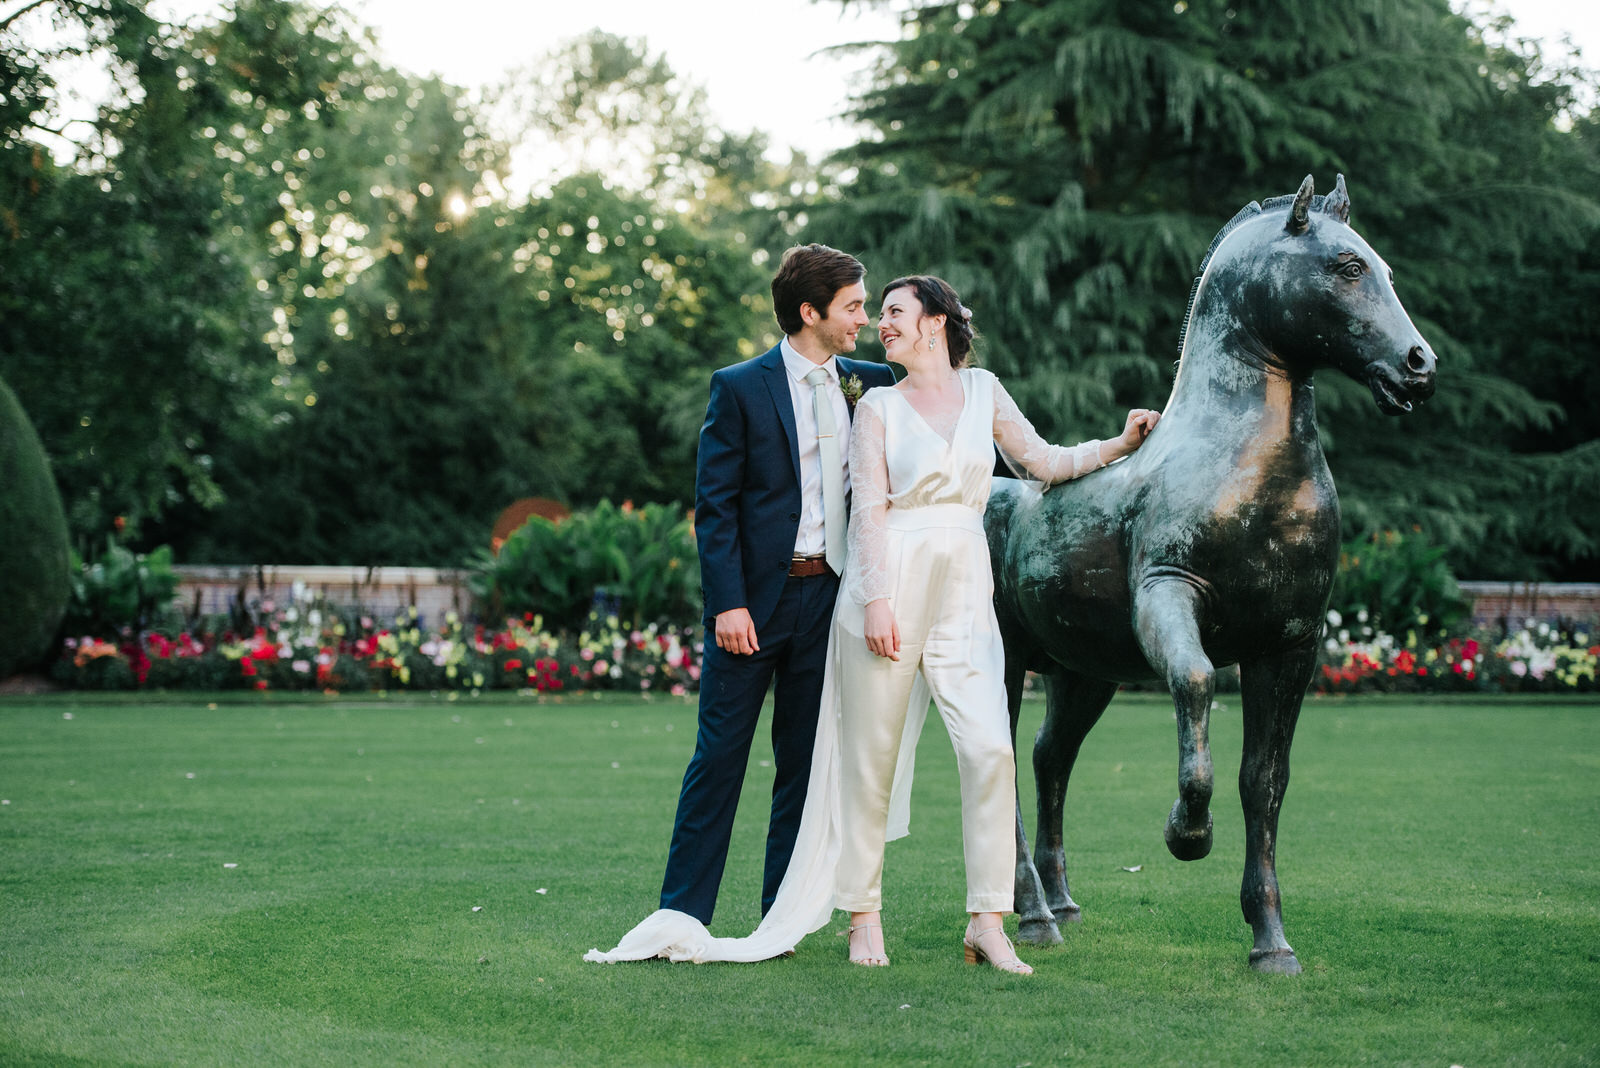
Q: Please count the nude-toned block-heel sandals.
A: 2